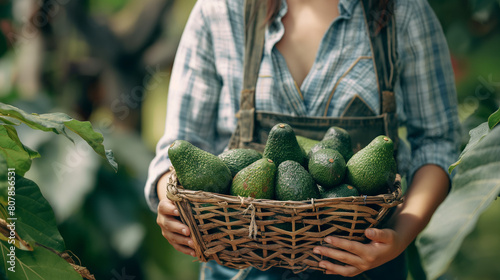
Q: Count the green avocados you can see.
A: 10